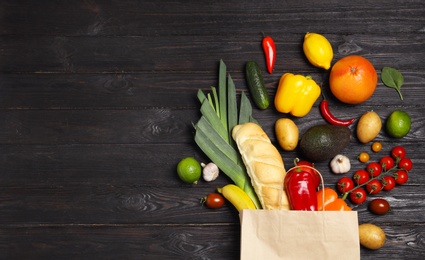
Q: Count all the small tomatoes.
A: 14